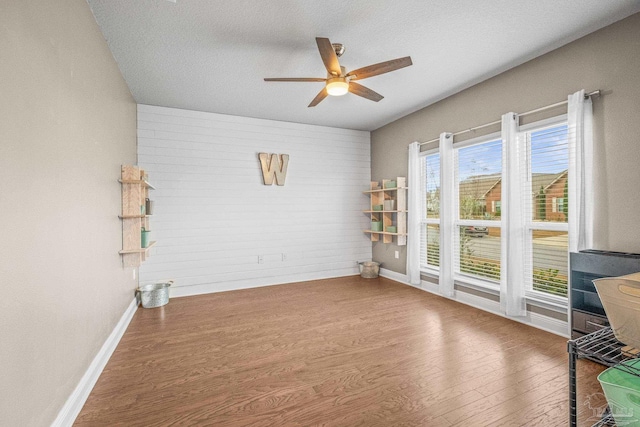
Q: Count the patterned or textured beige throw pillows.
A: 0